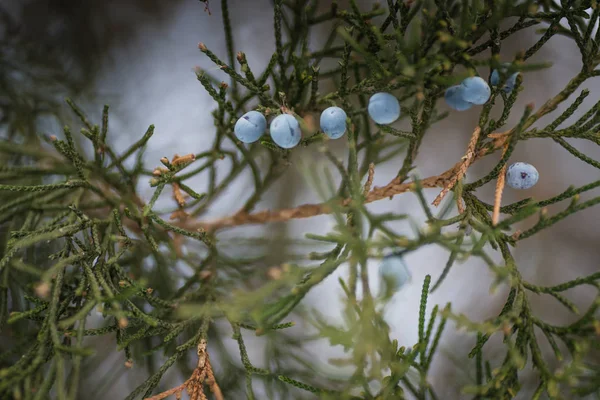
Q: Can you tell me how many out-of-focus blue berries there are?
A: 1